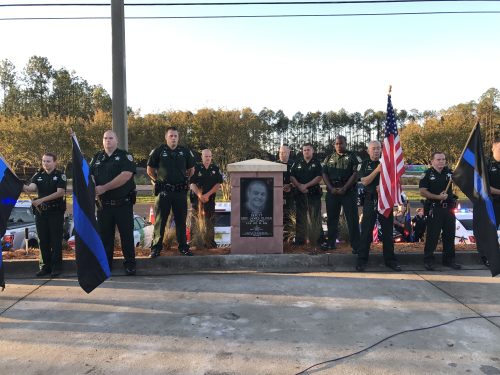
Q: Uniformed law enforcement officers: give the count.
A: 10